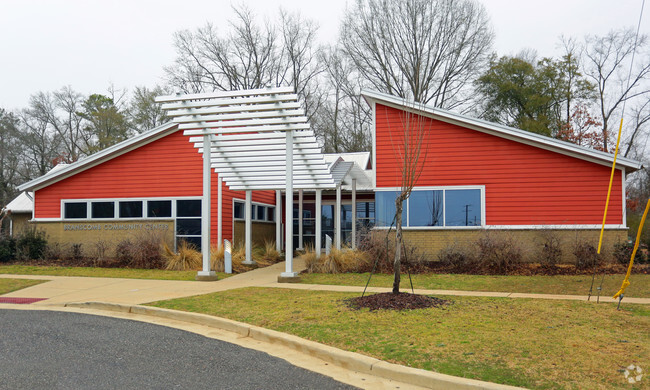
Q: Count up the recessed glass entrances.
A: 1